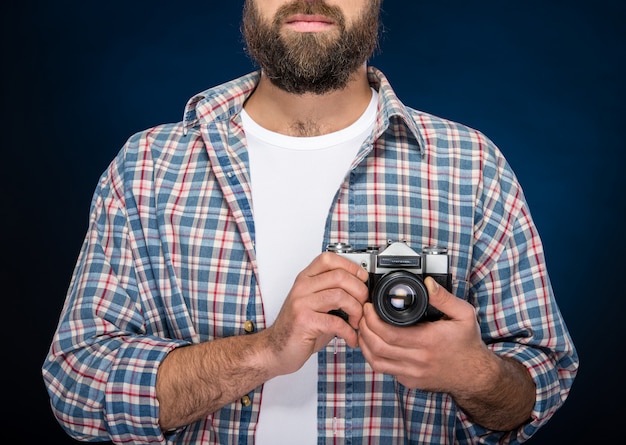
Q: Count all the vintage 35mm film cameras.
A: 1